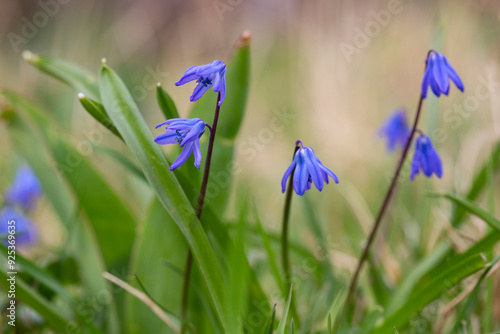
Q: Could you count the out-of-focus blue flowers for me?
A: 3